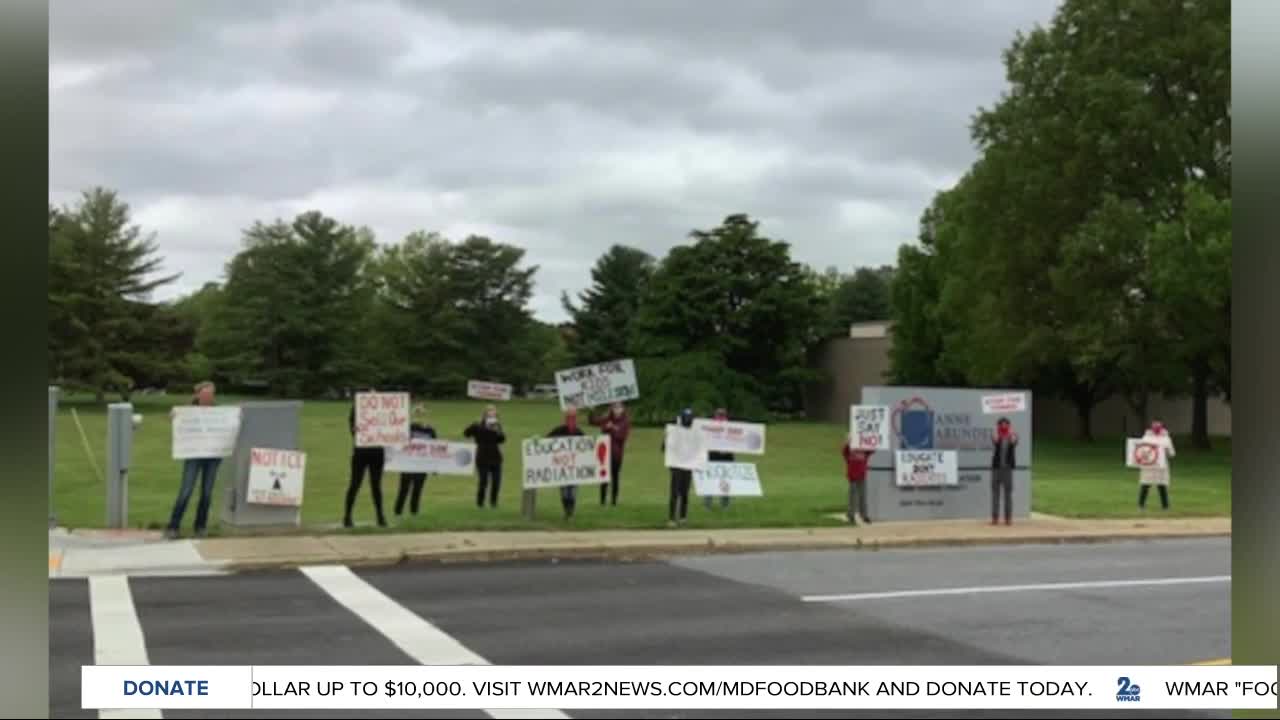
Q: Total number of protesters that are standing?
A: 11